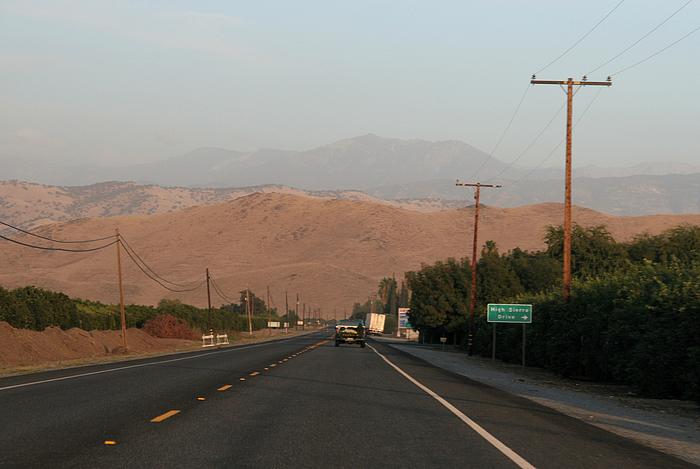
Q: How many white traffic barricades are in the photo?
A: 2